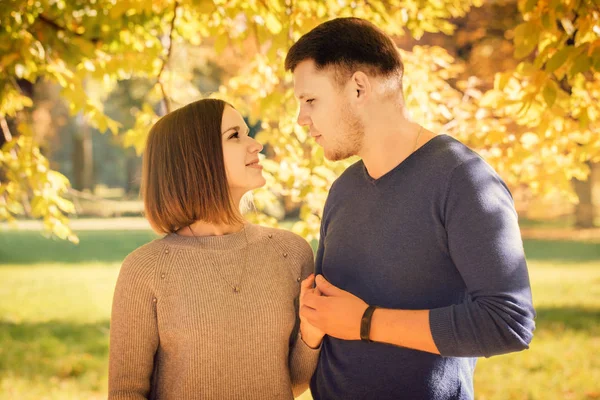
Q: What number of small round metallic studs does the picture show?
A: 6